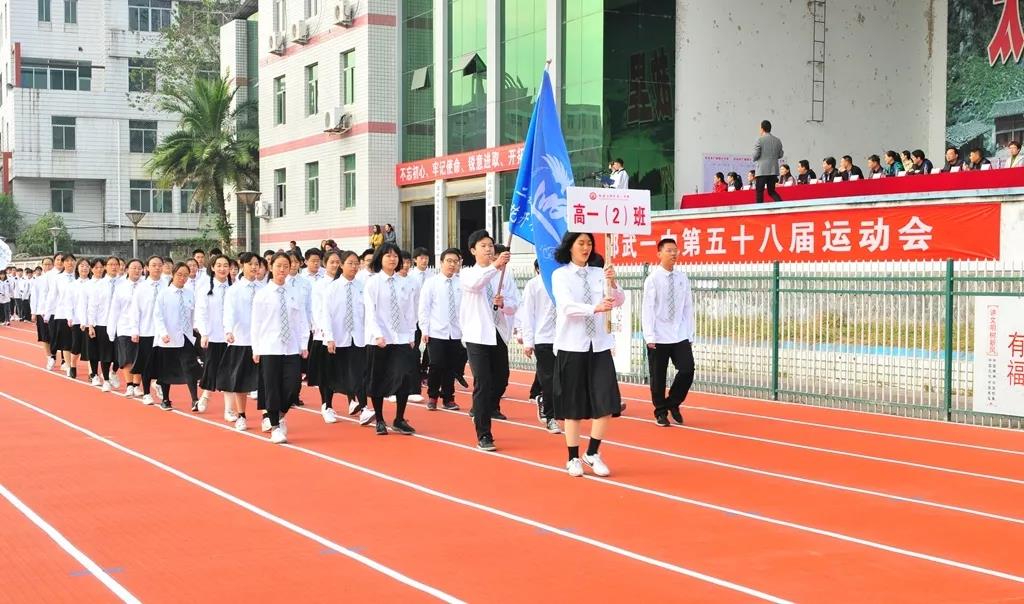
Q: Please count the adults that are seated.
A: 14